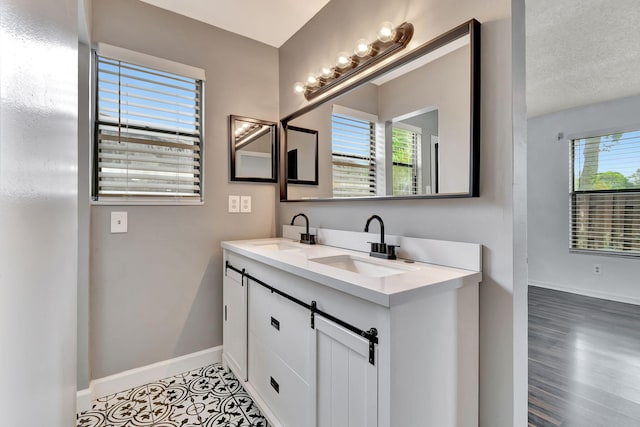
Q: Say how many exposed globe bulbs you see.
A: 6